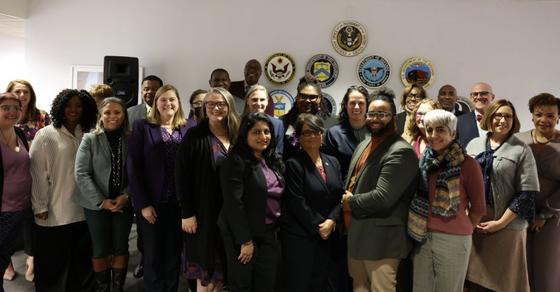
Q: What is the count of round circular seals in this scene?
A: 7